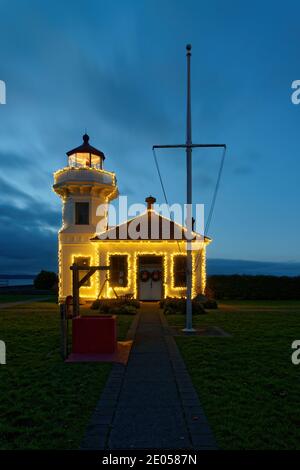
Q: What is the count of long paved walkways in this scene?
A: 1